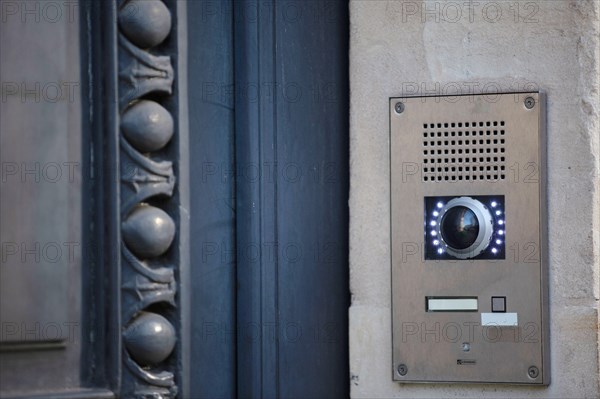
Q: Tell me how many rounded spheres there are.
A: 4